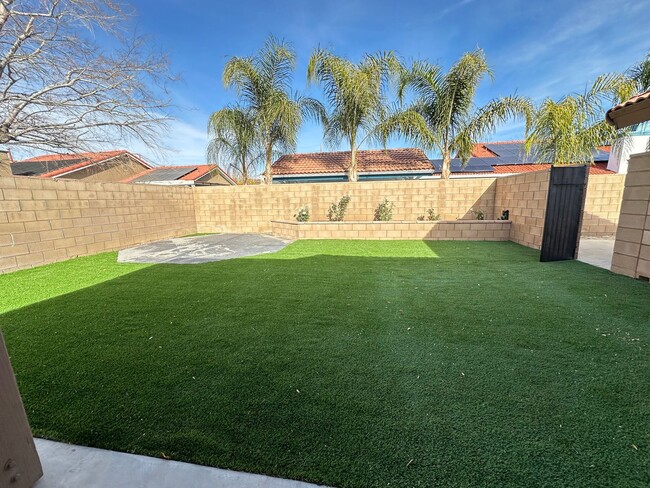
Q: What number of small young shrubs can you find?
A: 5